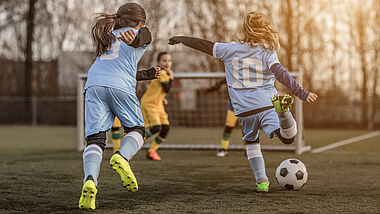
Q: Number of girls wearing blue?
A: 2